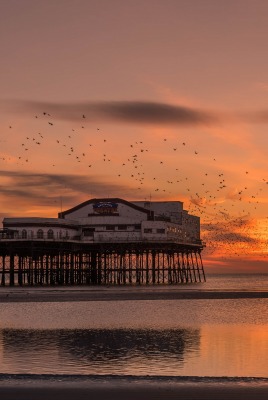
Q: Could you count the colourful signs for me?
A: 1